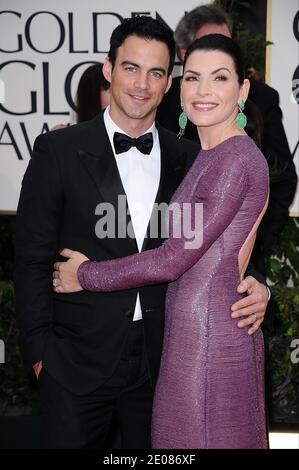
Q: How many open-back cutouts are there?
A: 1